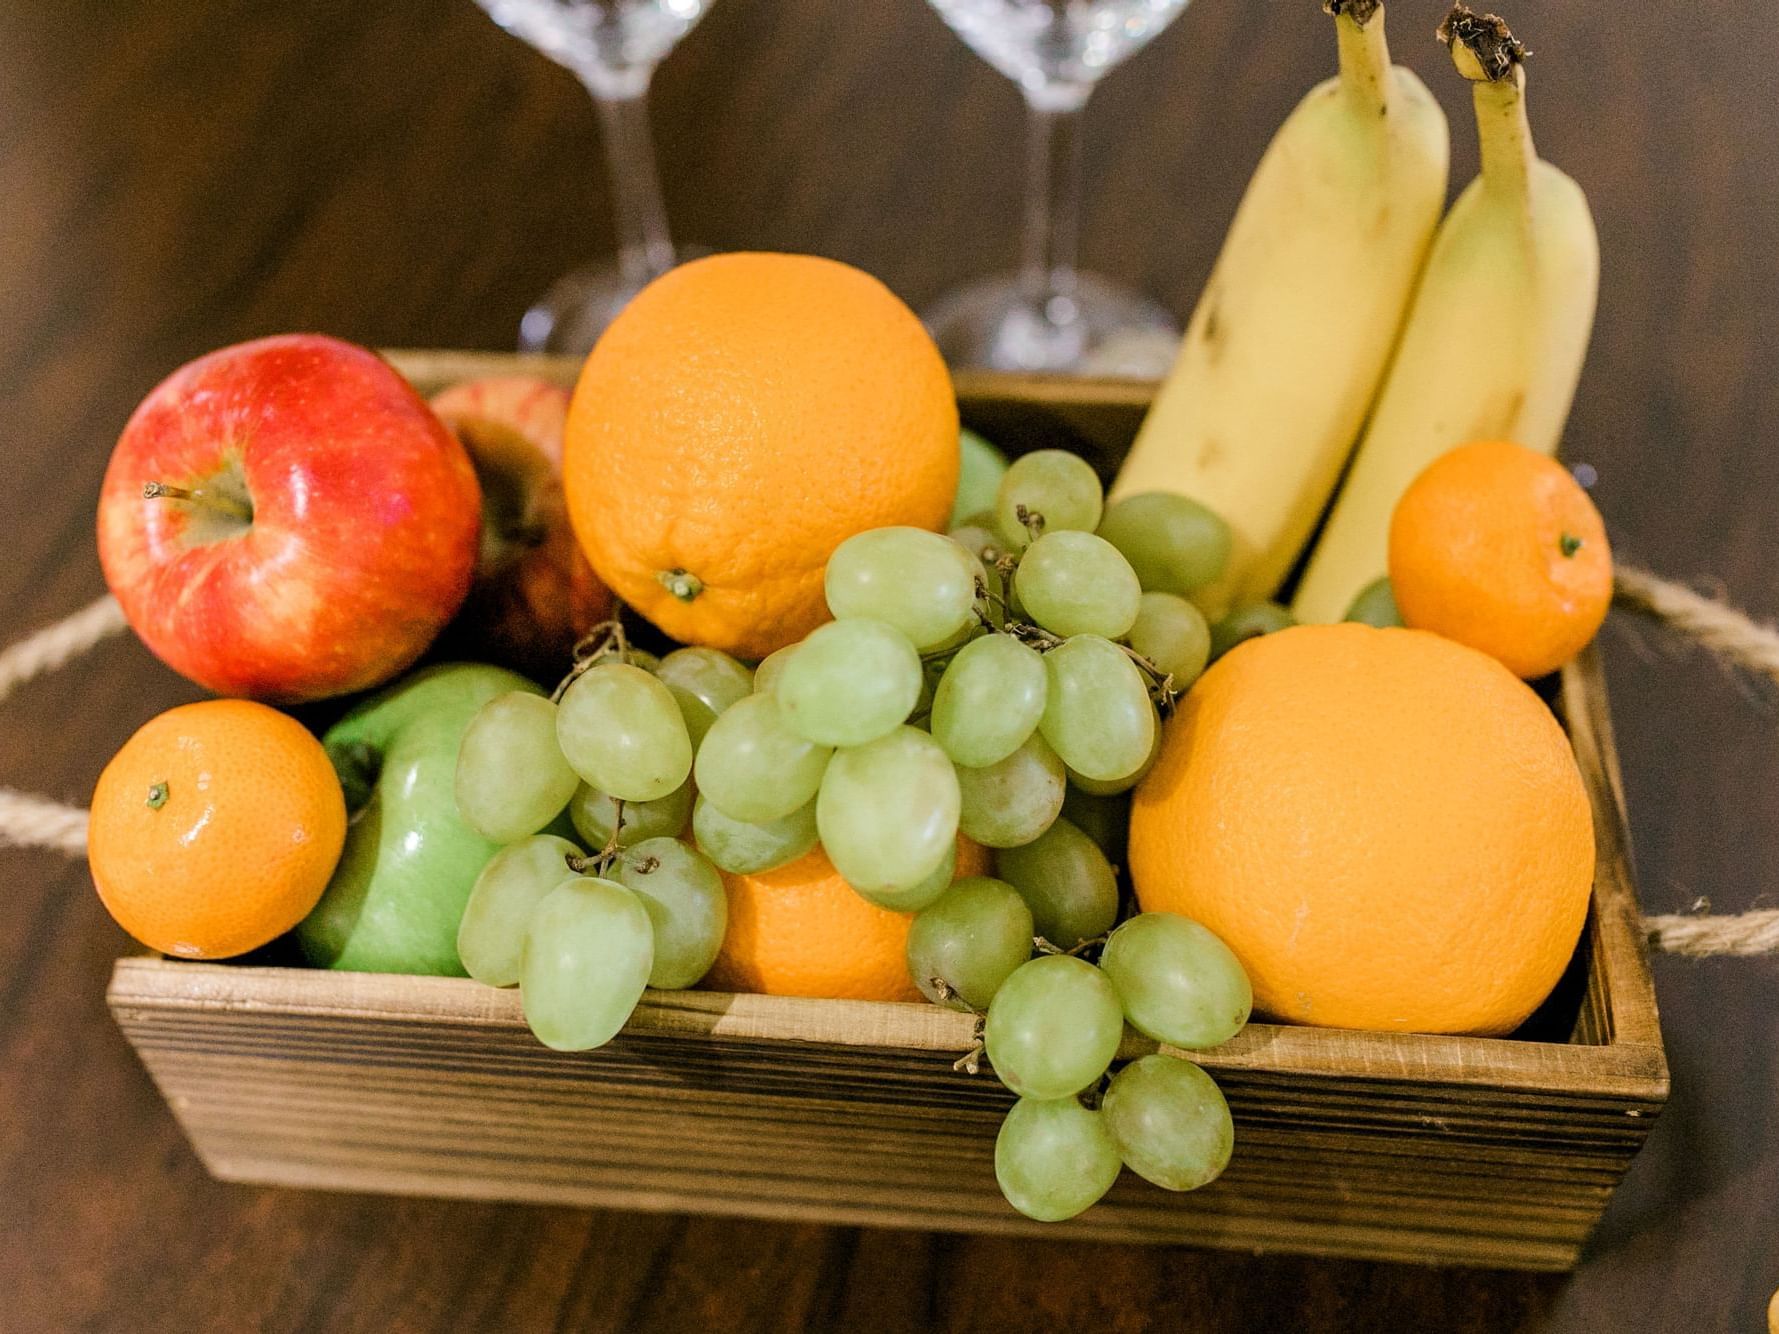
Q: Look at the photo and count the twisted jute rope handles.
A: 2